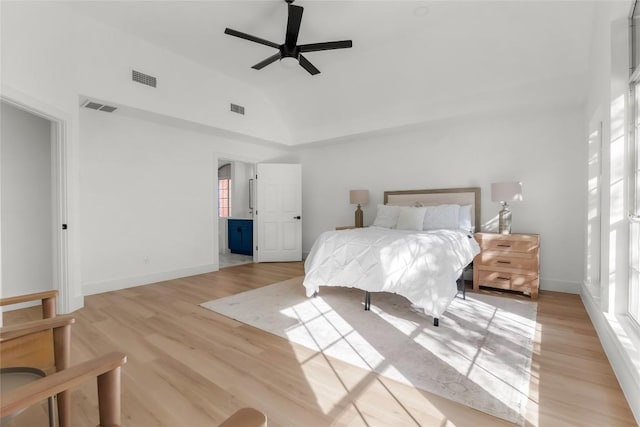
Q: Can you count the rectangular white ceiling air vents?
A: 3